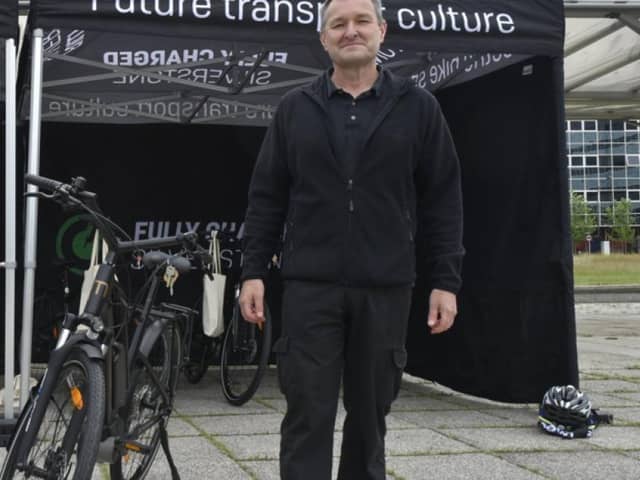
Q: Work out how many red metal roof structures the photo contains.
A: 0